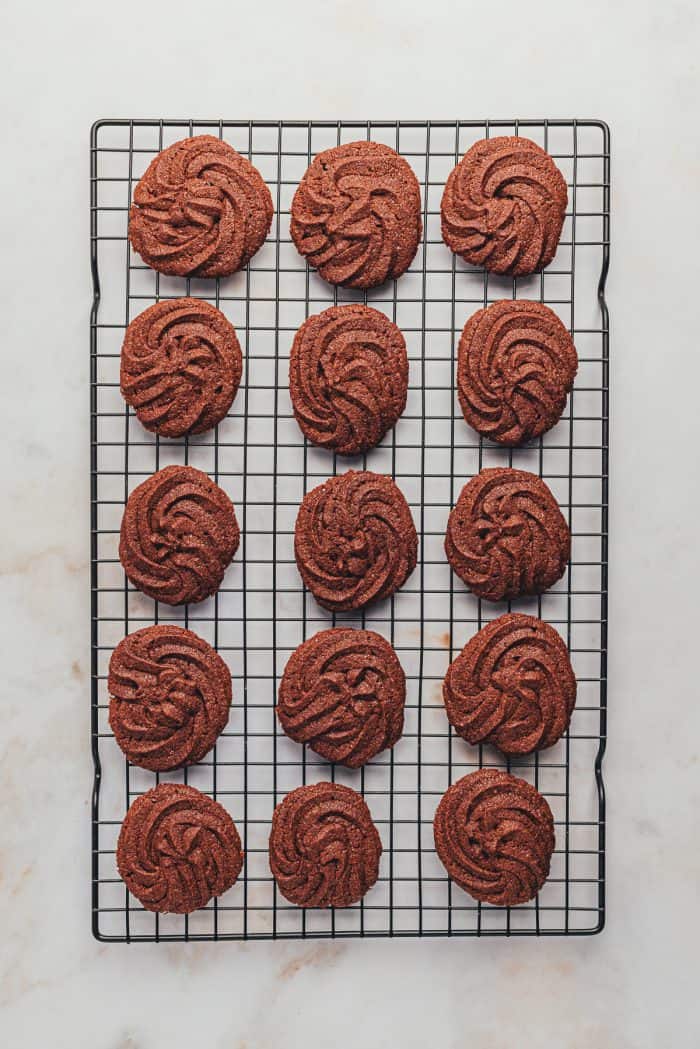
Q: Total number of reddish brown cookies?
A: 15